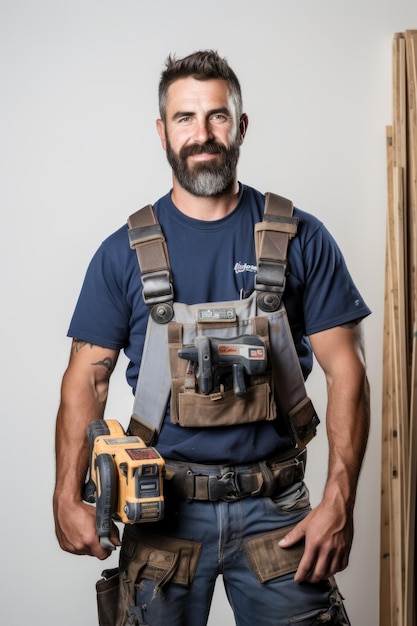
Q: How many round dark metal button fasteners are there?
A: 2